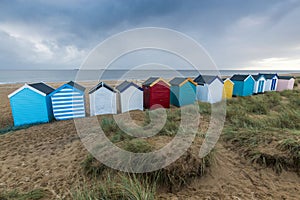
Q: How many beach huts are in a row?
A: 12